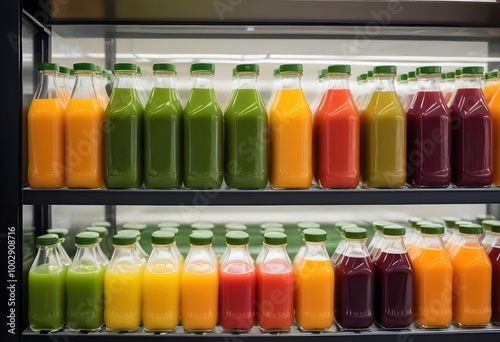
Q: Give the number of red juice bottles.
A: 3